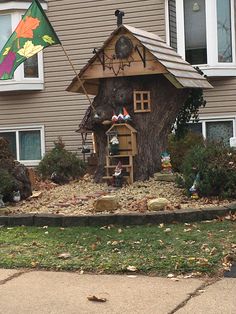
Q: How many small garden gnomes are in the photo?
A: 7